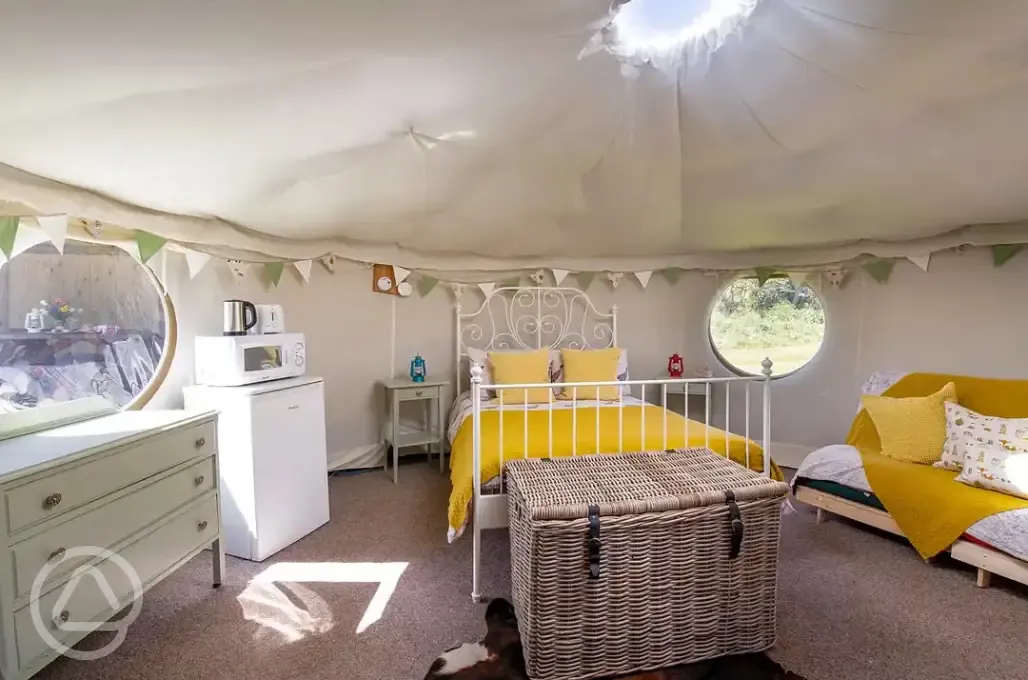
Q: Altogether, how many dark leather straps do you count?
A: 2